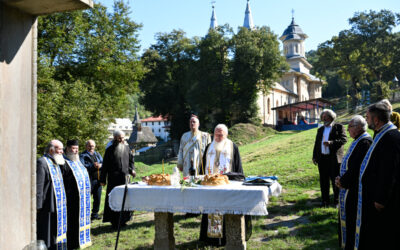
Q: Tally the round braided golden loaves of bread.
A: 2